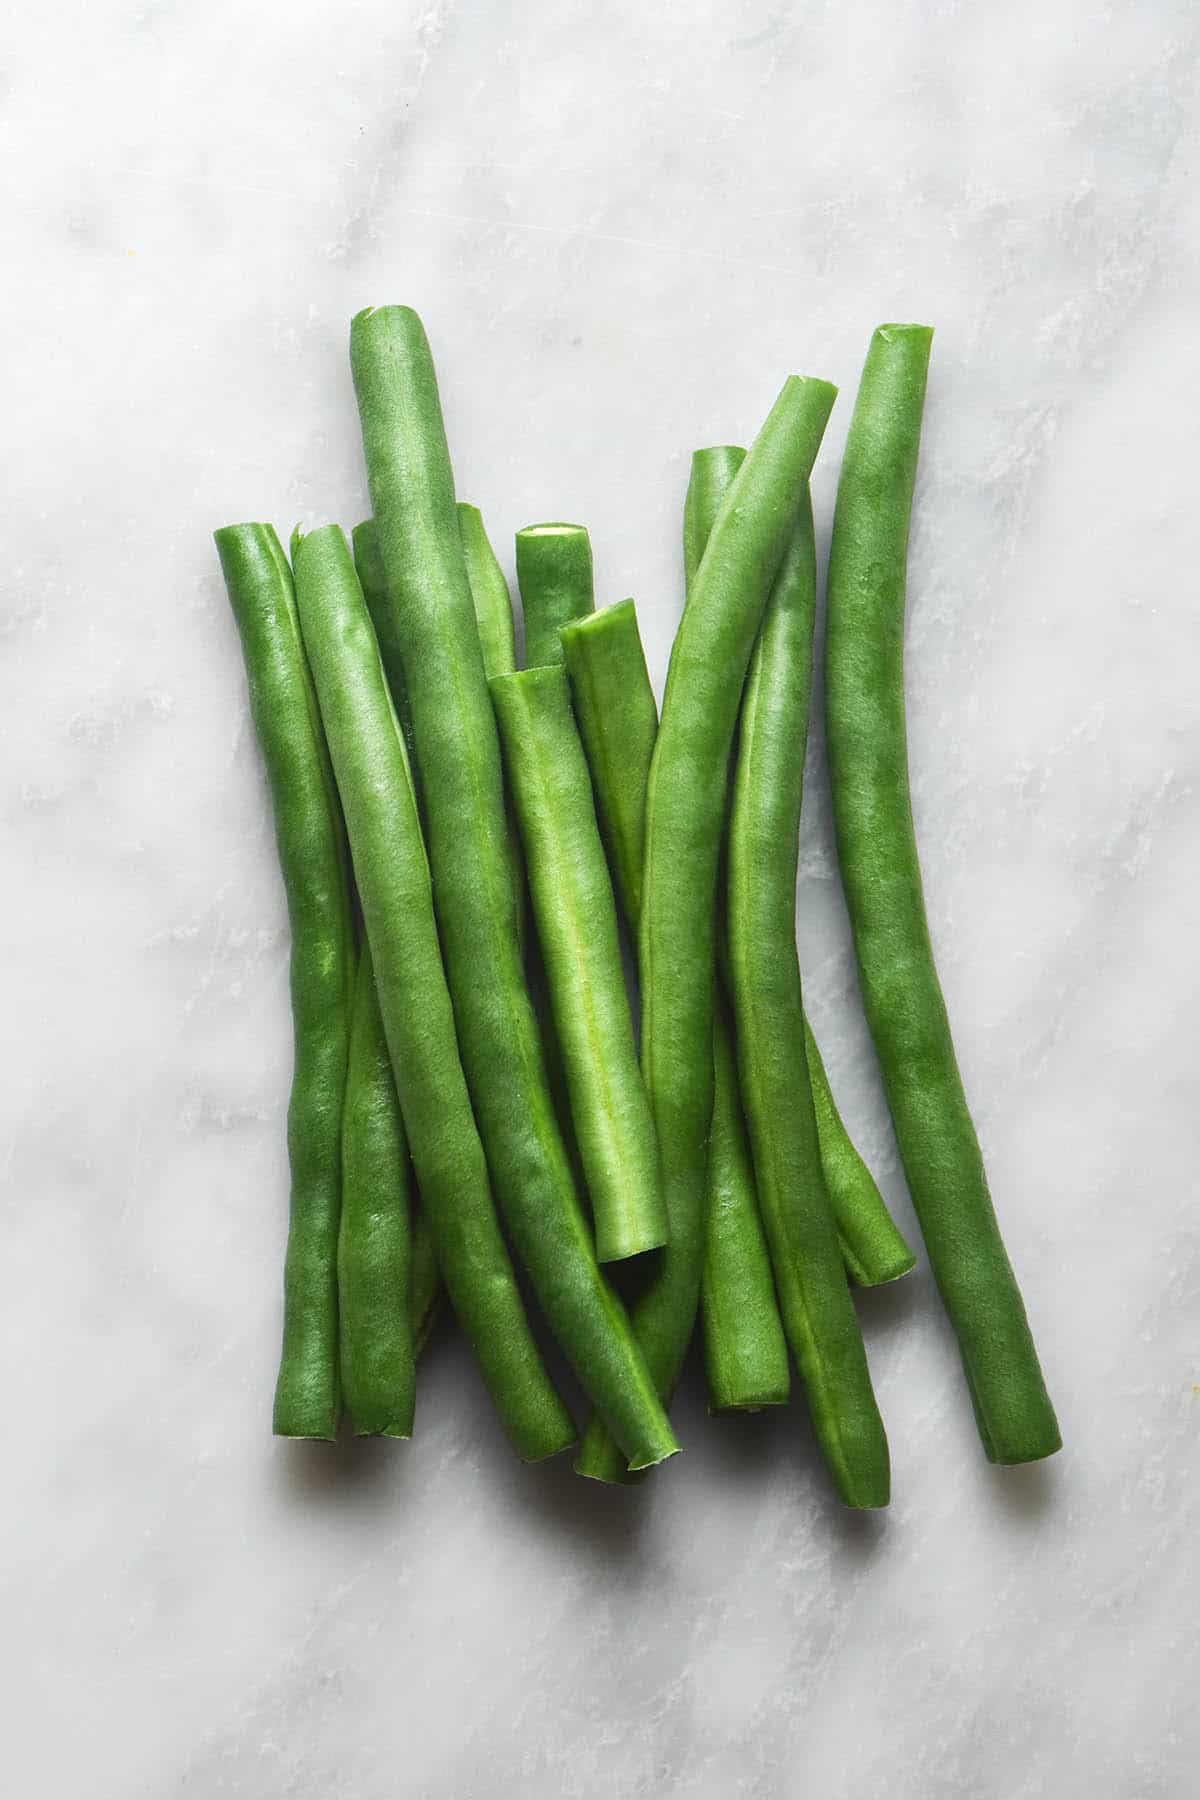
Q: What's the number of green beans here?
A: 12